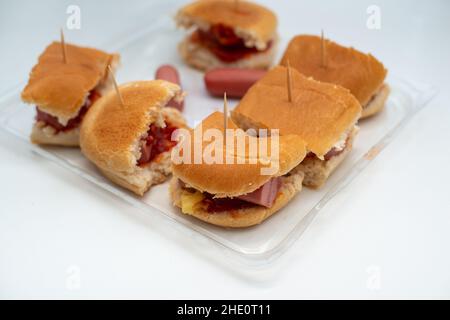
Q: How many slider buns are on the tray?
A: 6